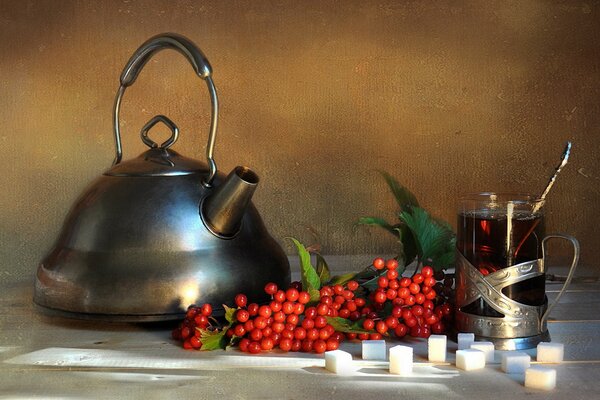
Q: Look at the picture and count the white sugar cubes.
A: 10